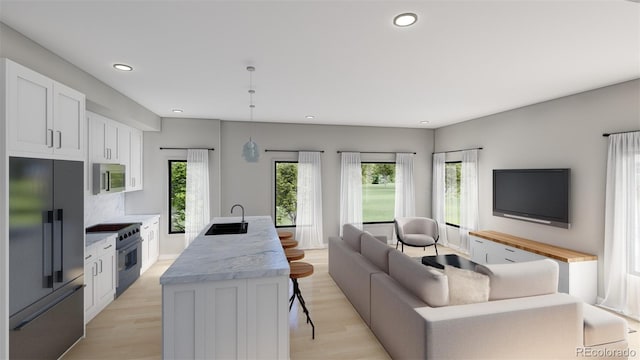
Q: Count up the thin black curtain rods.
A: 5